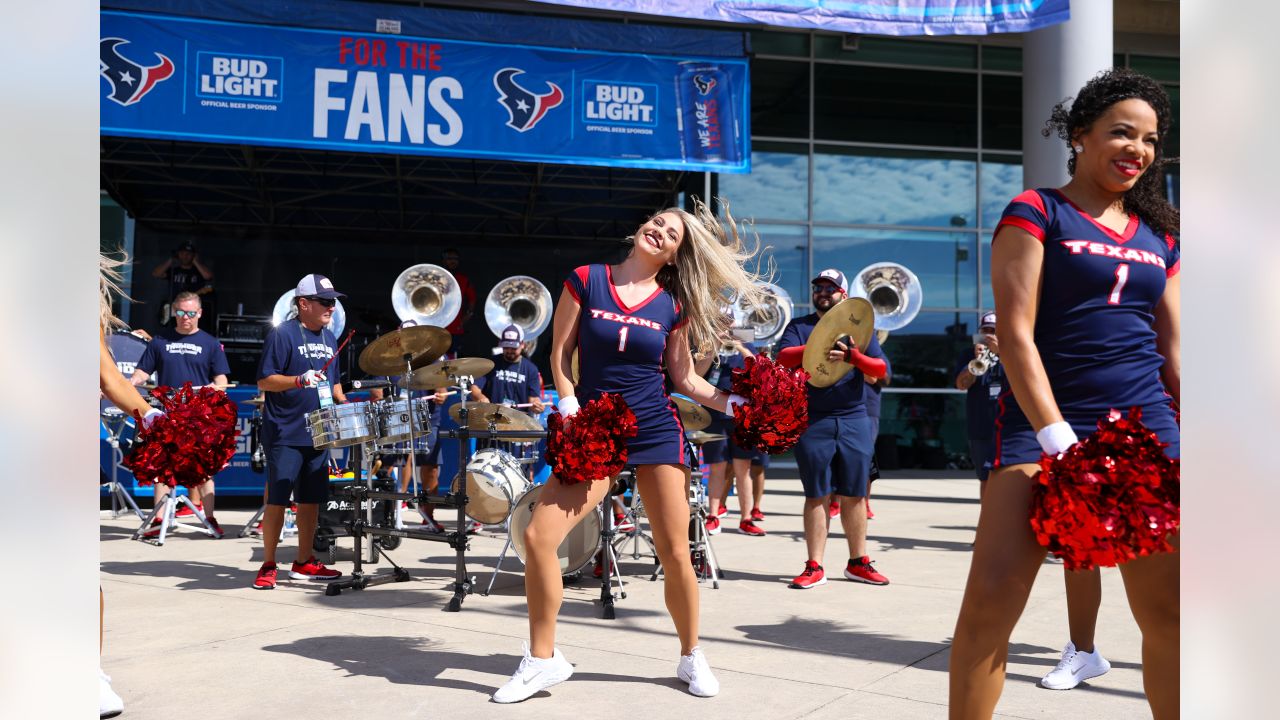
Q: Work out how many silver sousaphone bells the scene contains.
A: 5